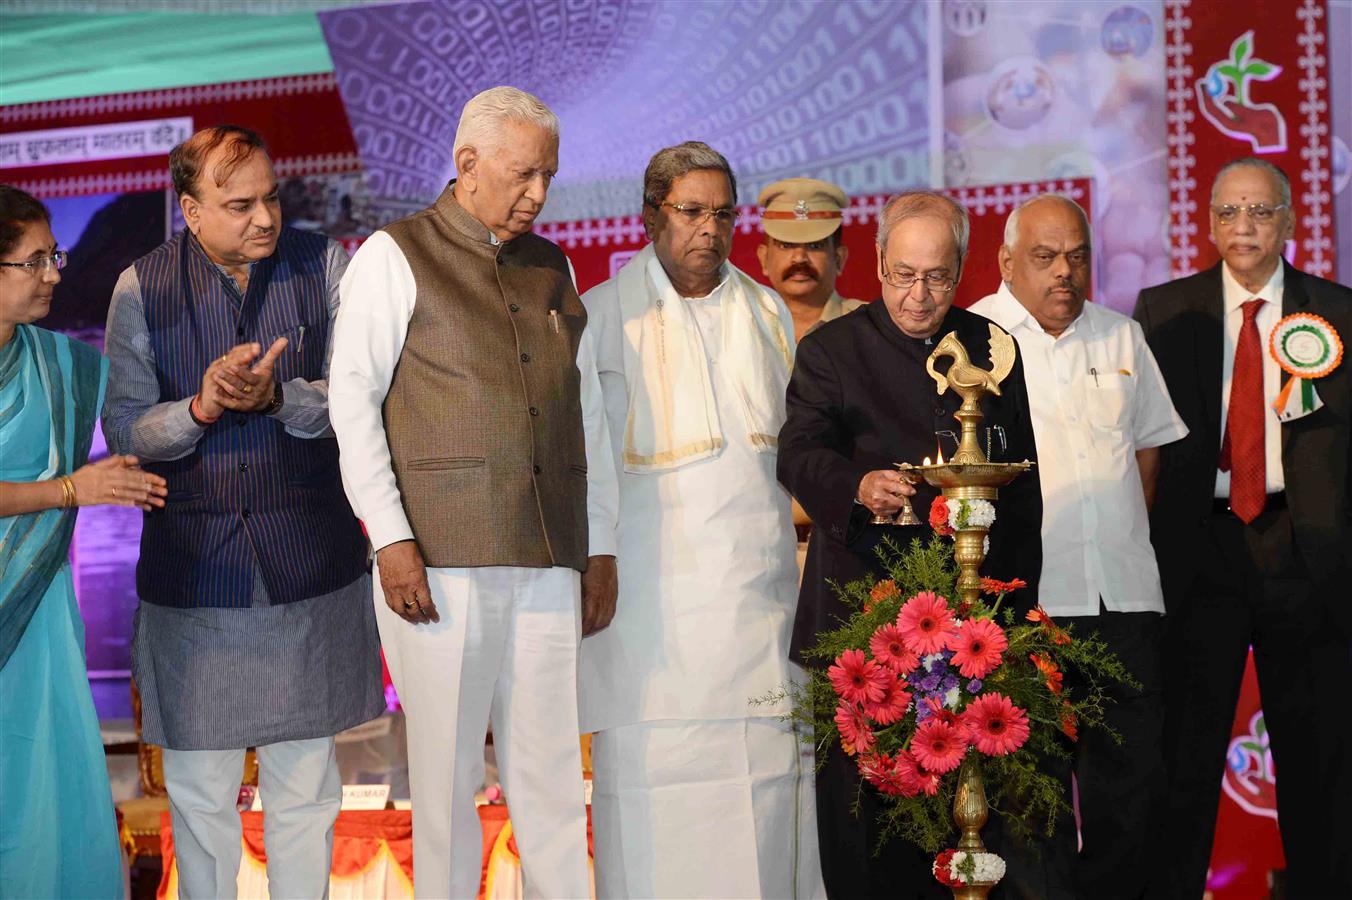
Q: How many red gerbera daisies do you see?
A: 11